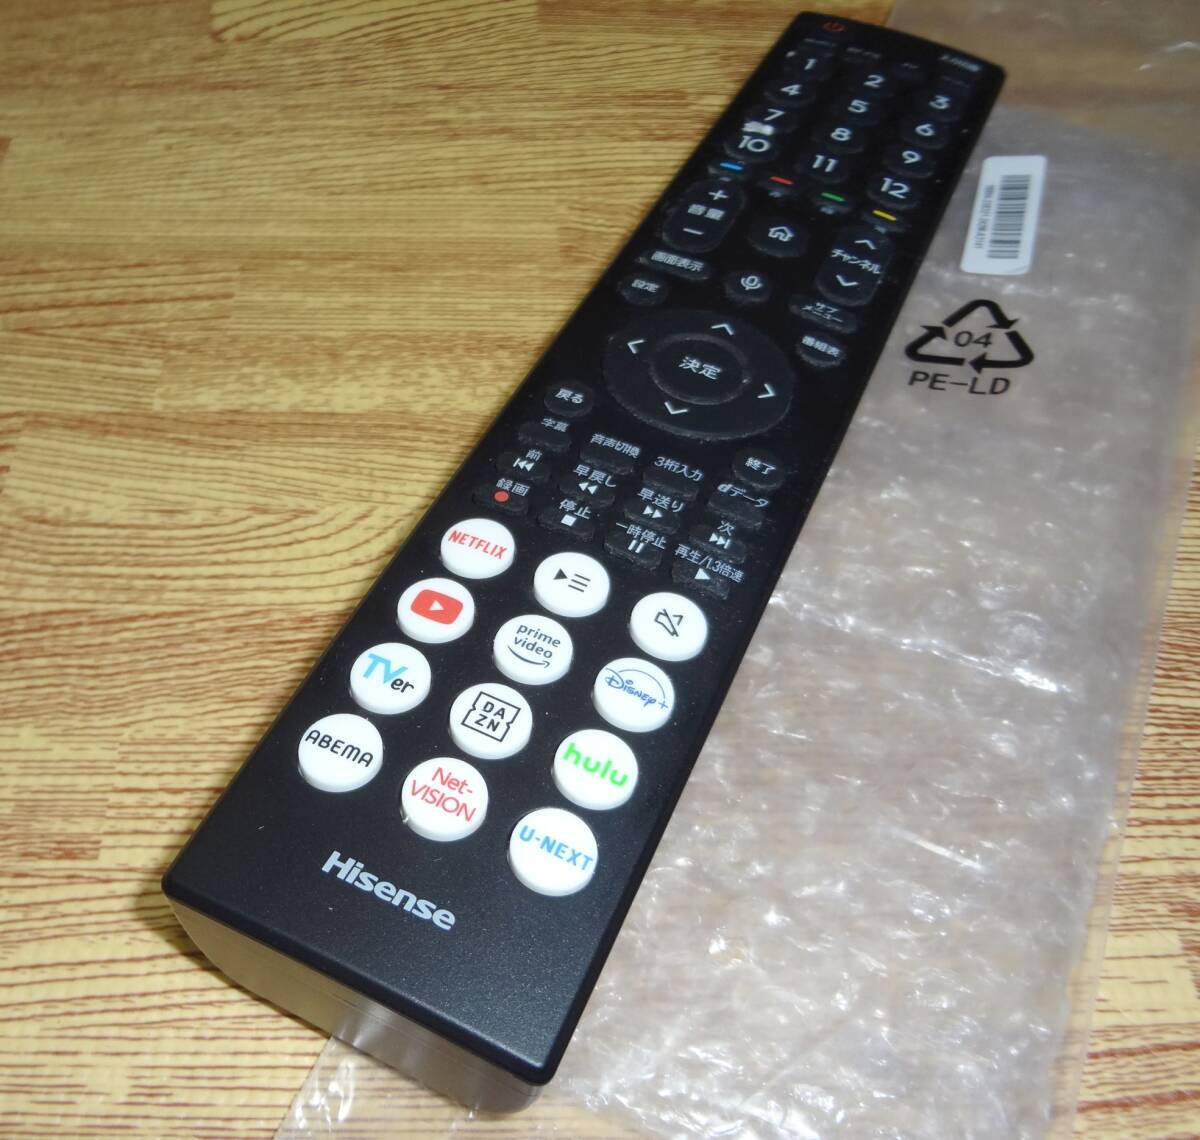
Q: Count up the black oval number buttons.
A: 12